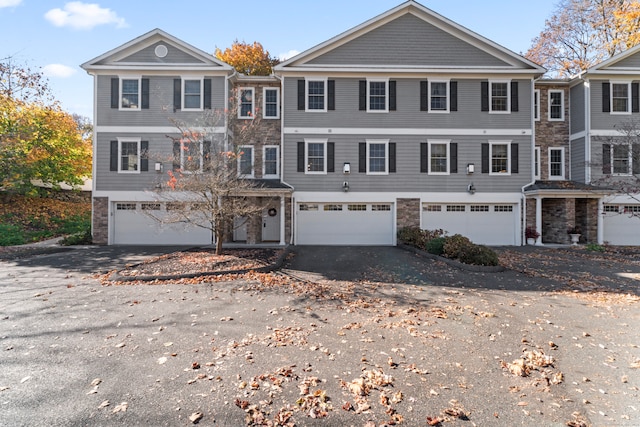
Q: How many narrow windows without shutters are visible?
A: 8